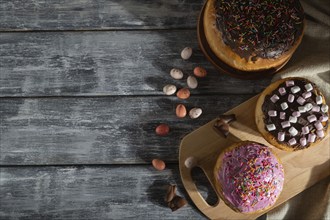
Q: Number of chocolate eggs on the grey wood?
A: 10